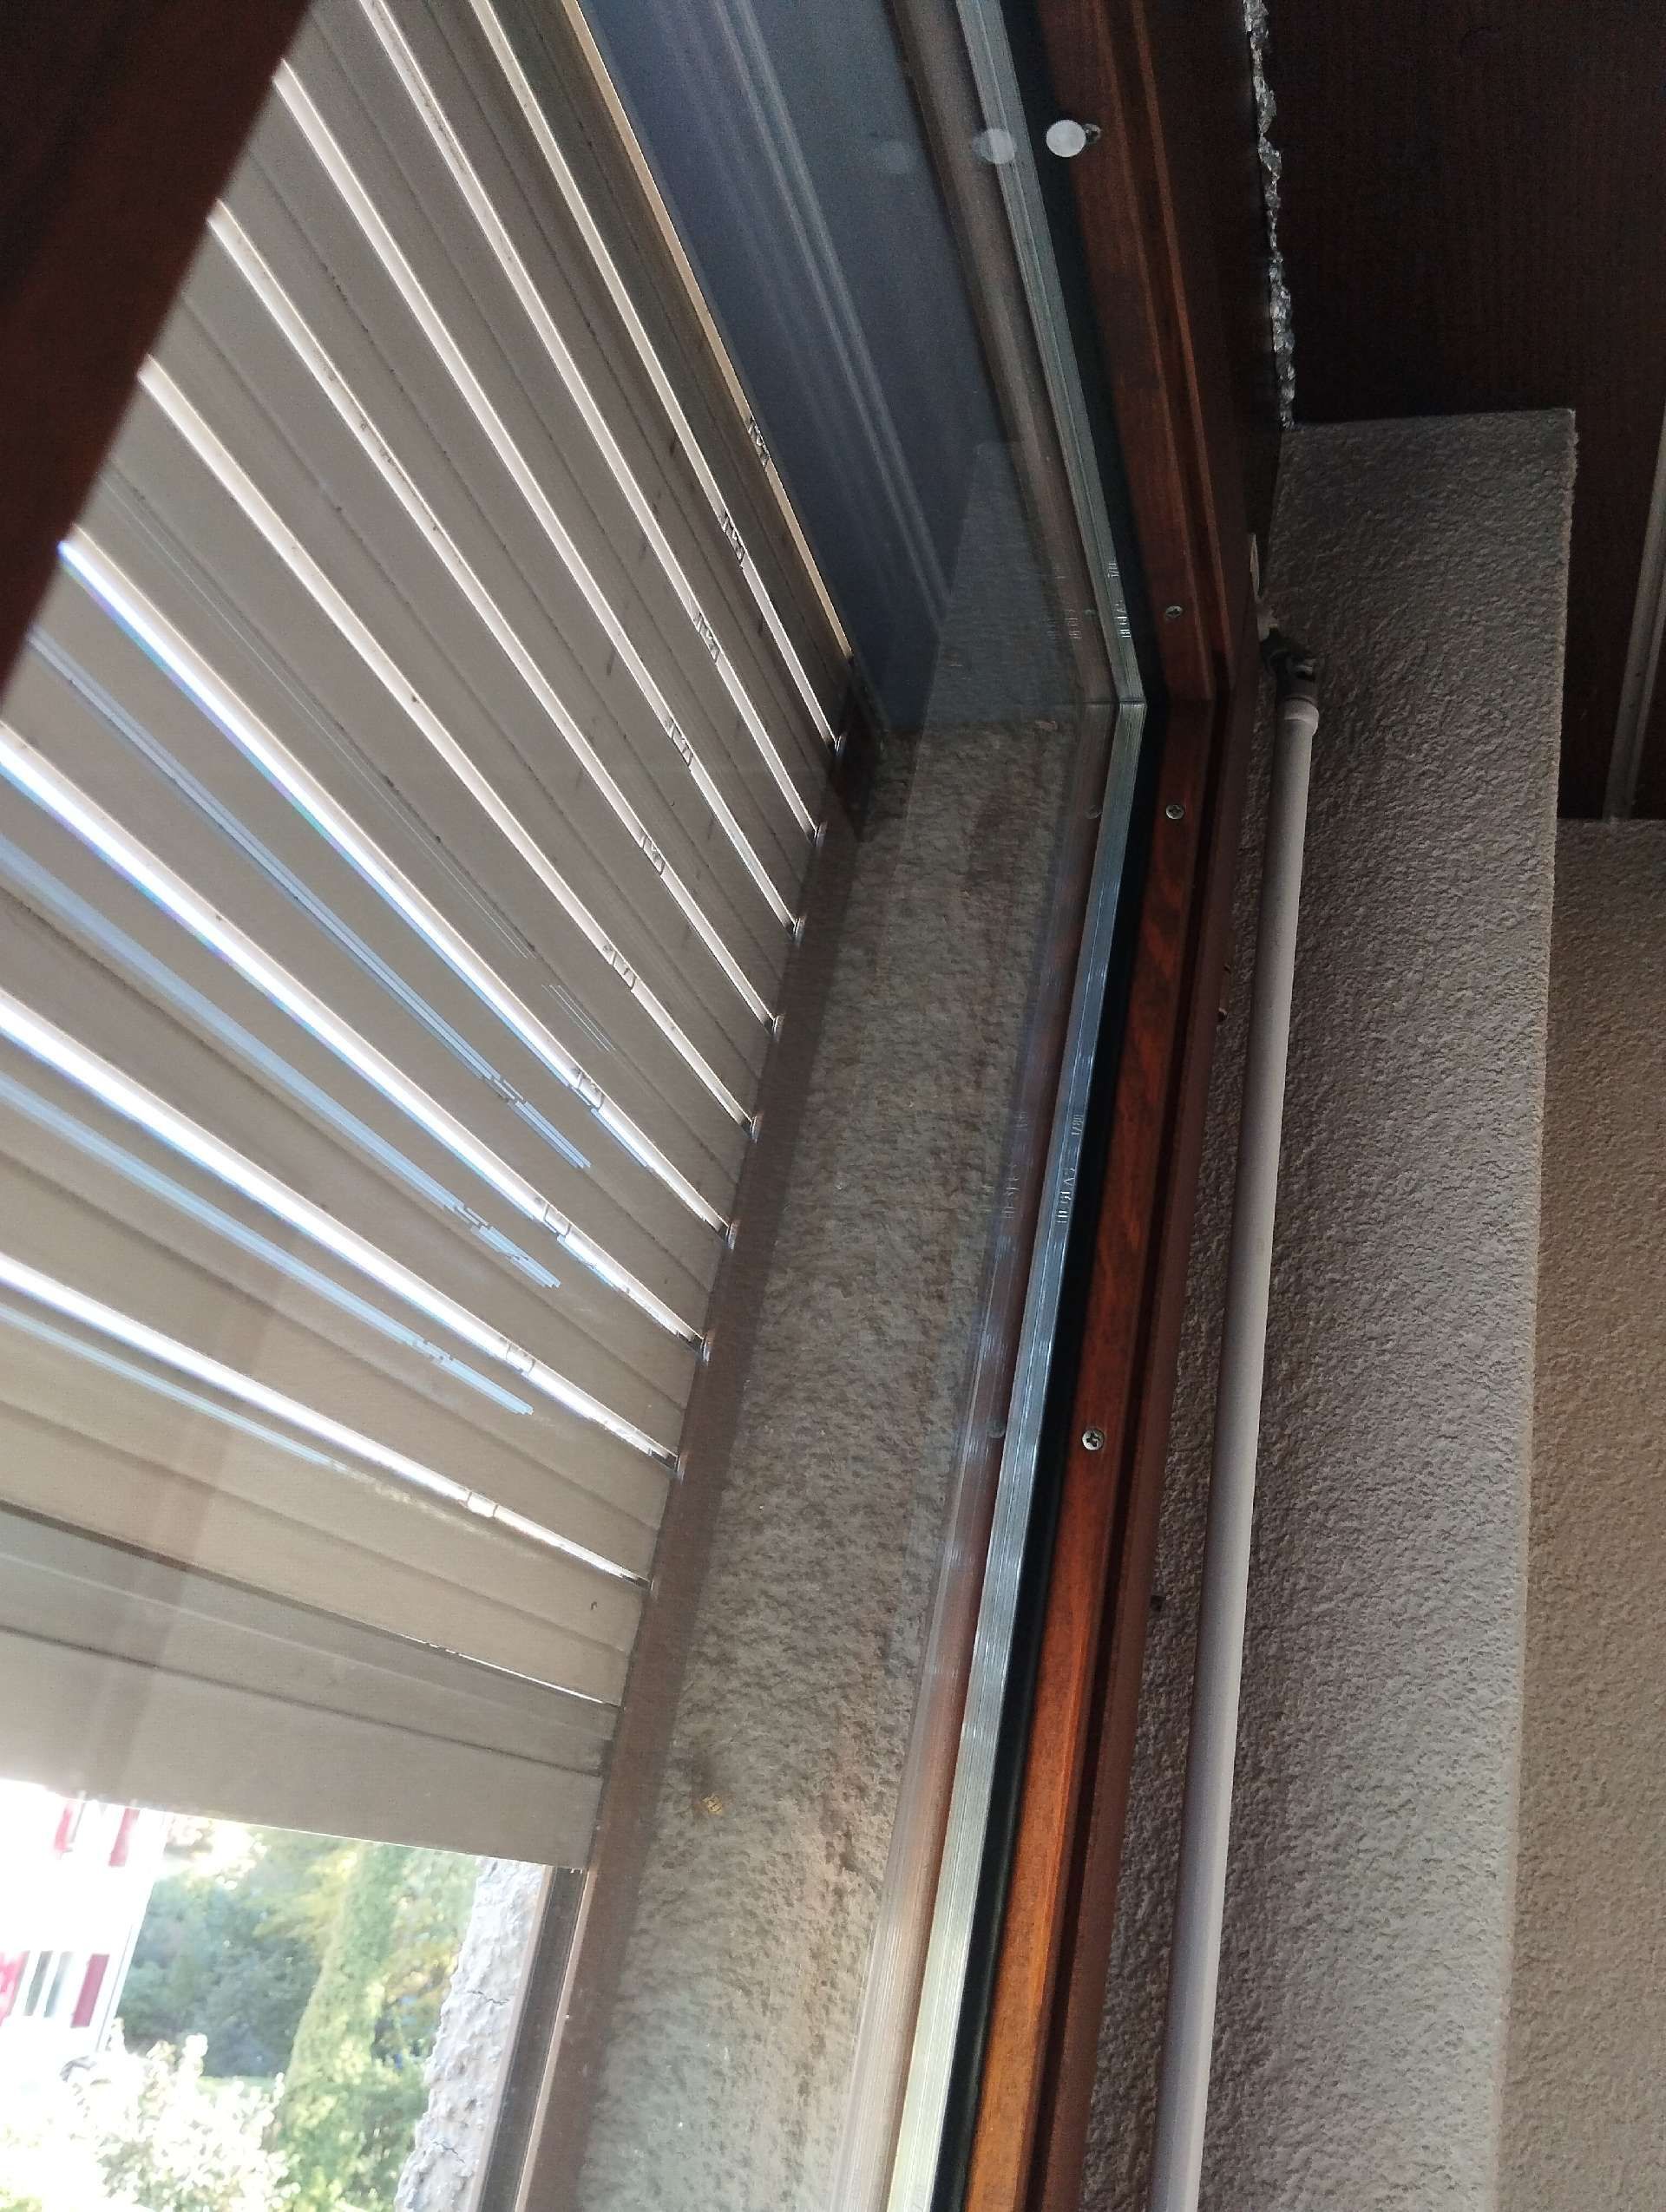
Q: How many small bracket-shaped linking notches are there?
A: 10